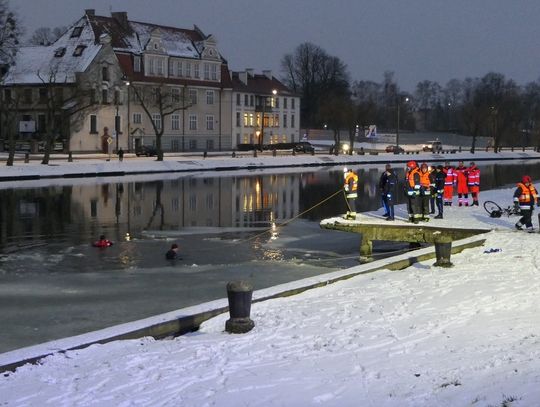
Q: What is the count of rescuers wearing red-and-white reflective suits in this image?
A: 3